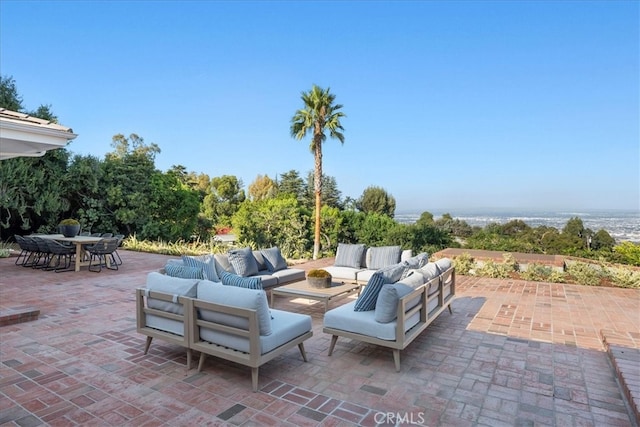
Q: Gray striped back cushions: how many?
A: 2